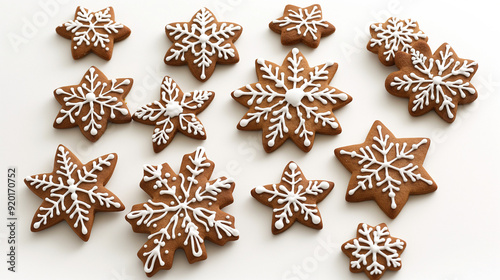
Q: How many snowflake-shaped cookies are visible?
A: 13